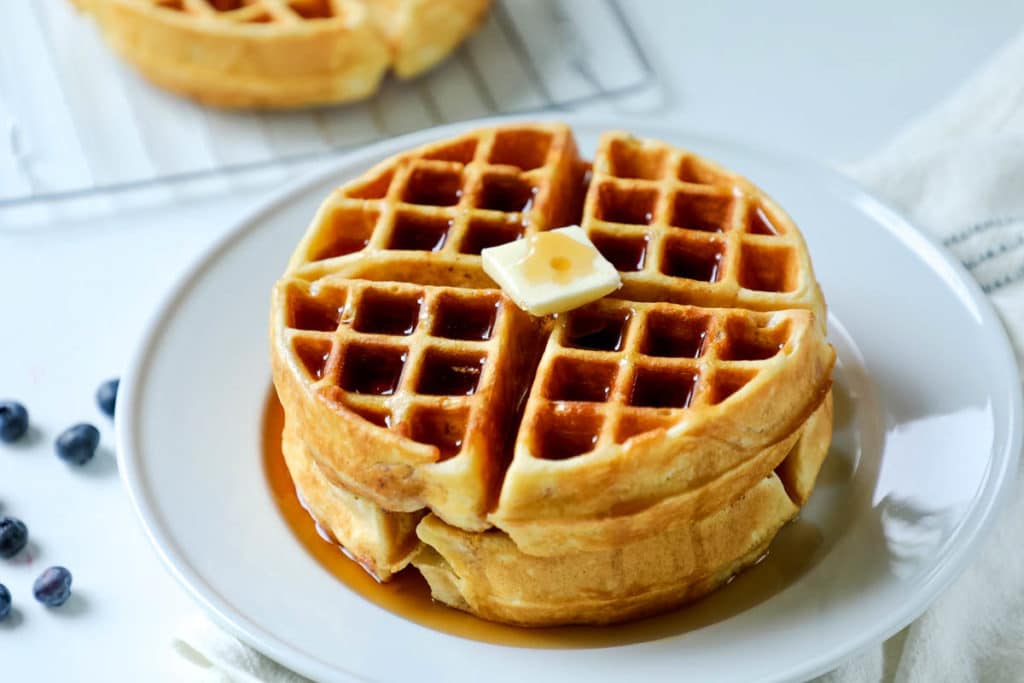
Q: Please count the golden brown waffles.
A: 3